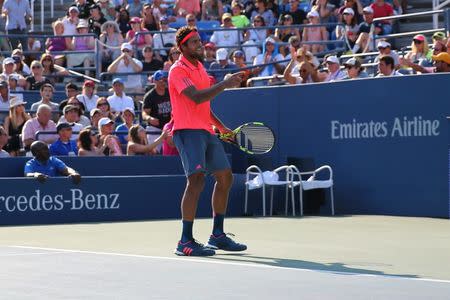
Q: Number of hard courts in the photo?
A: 1